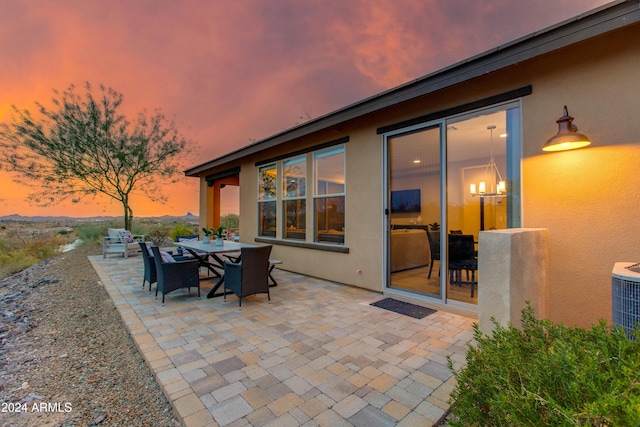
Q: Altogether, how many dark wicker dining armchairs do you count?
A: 4